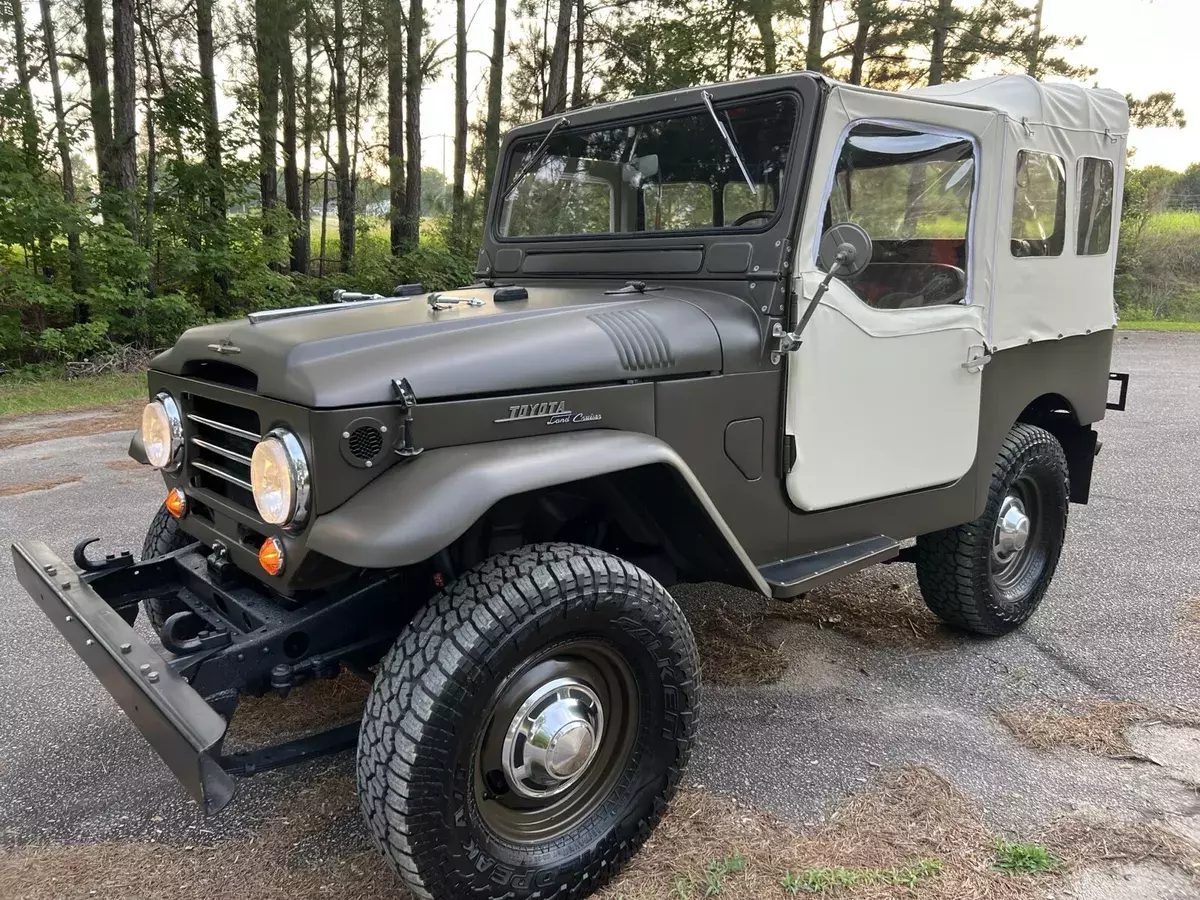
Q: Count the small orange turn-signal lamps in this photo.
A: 2